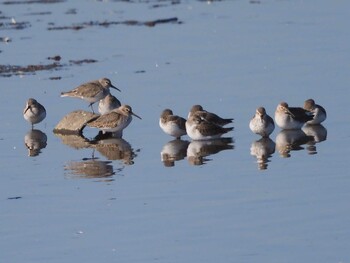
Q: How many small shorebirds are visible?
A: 10